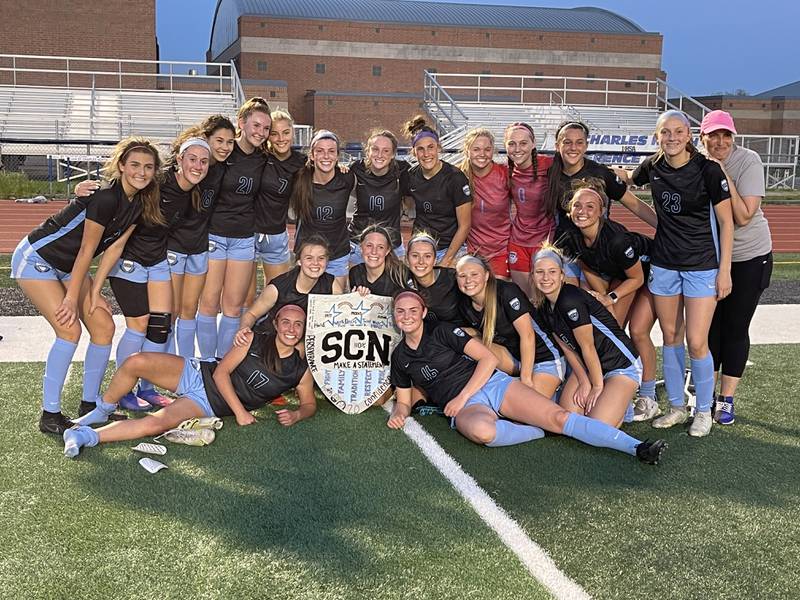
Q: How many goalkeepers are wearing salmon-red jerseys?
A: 2